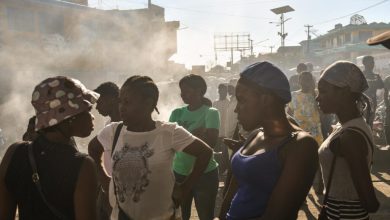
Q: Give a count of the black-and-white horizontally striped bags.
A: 0